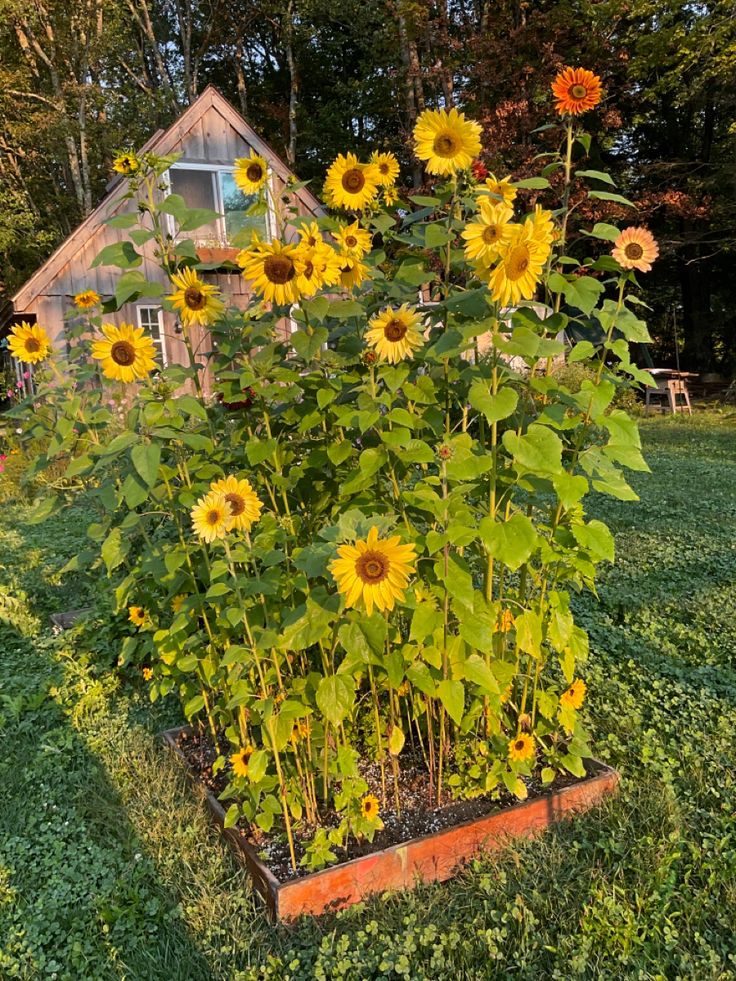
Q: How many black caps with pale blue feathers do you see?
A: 0